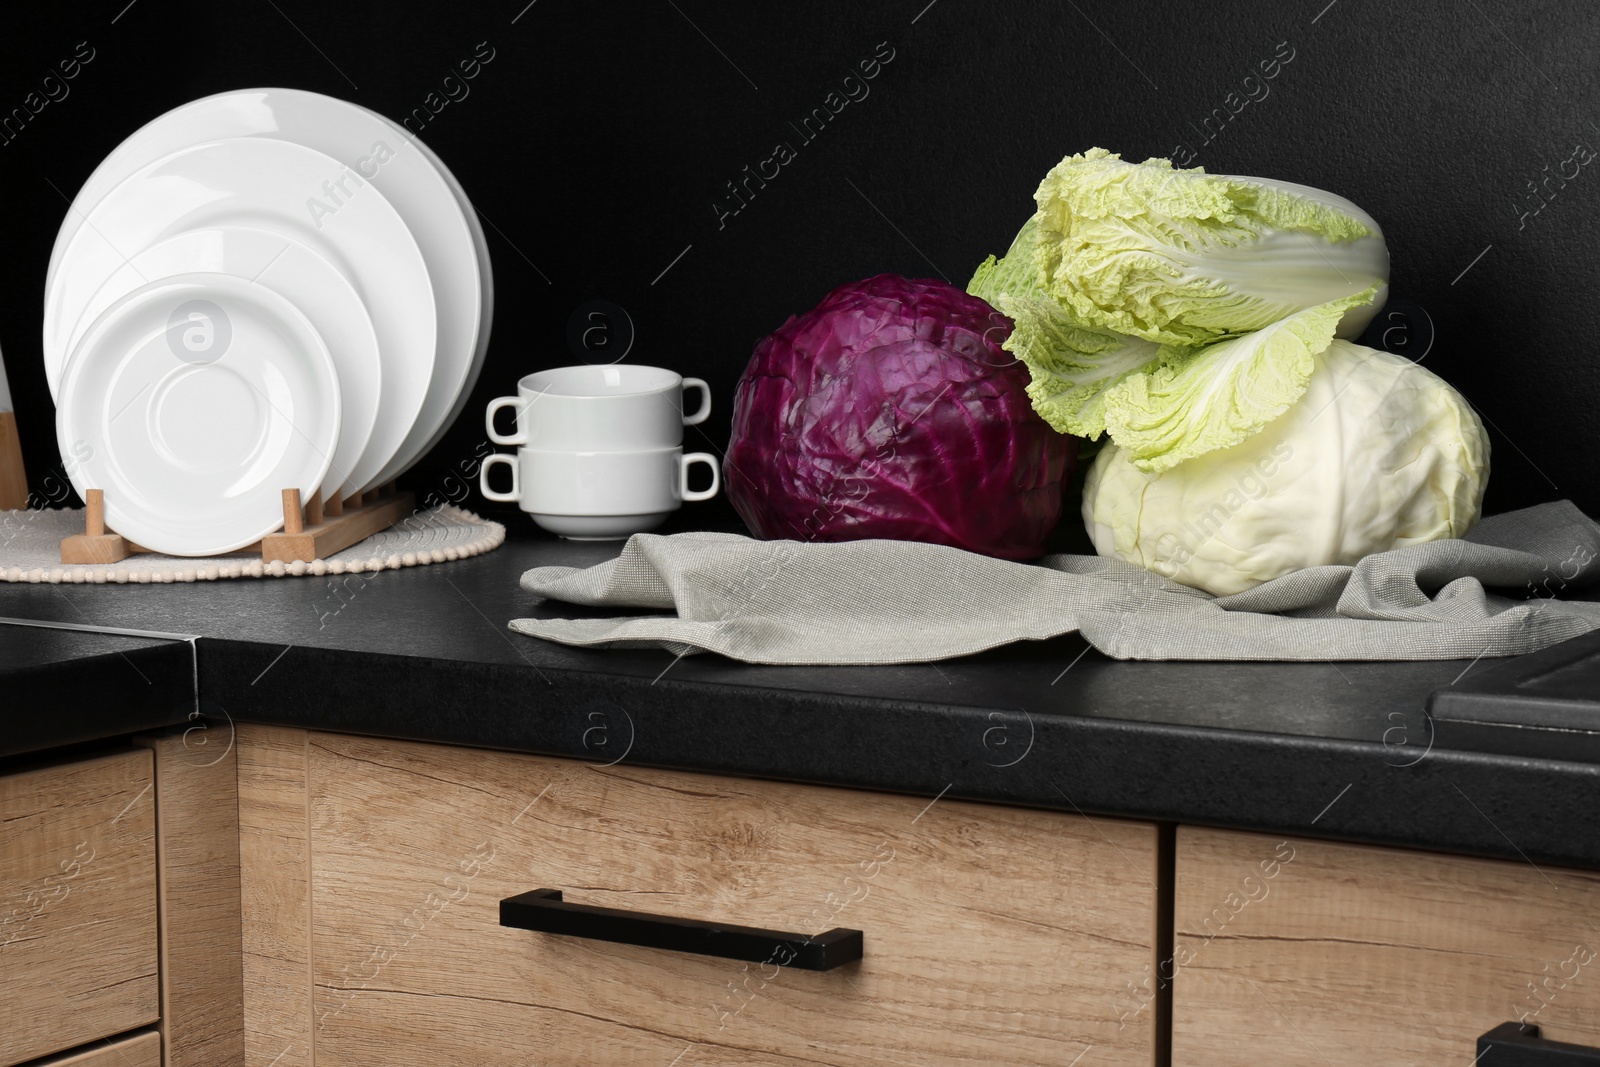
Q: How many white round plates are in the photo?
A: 5